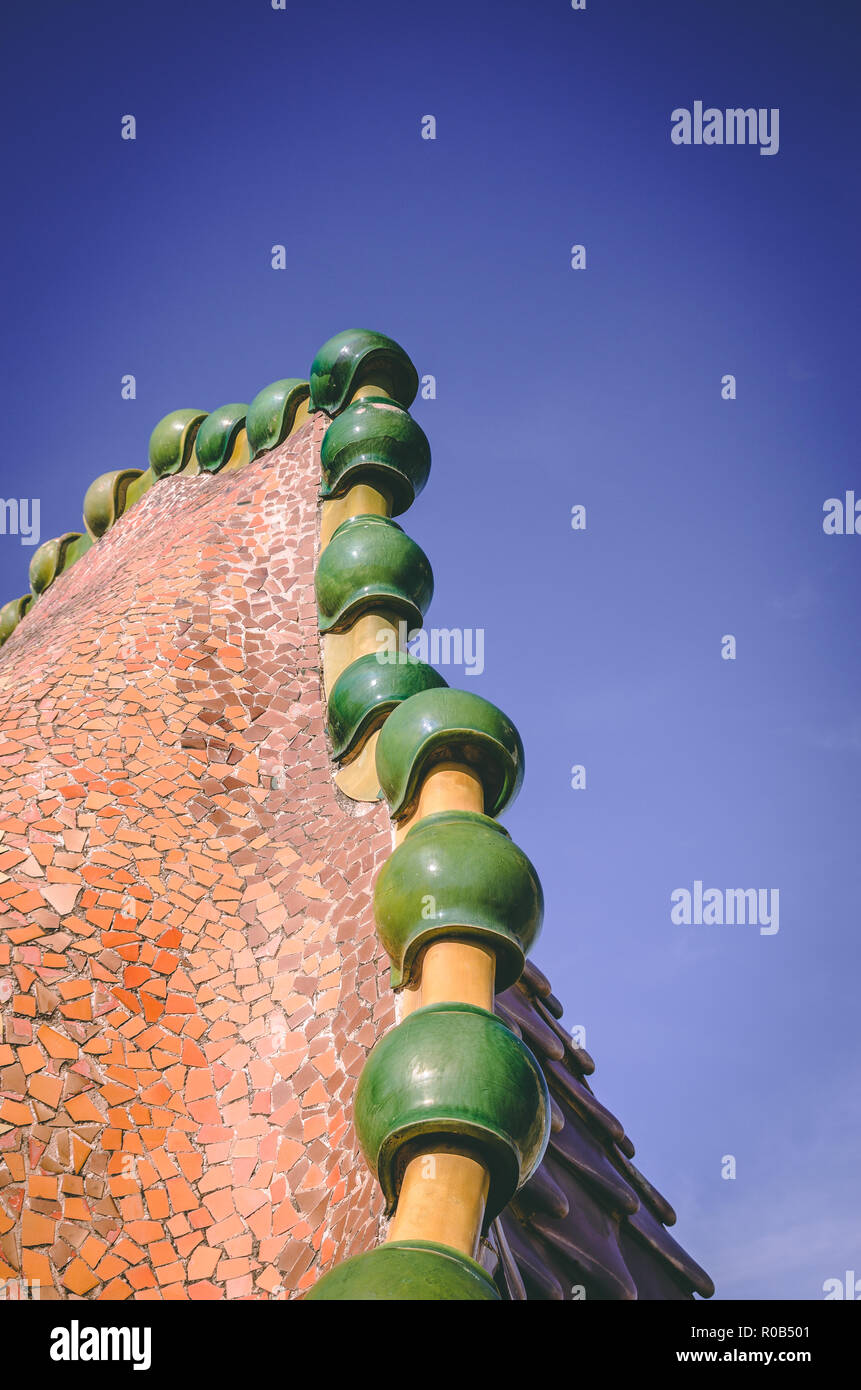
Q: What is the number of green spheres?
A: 14